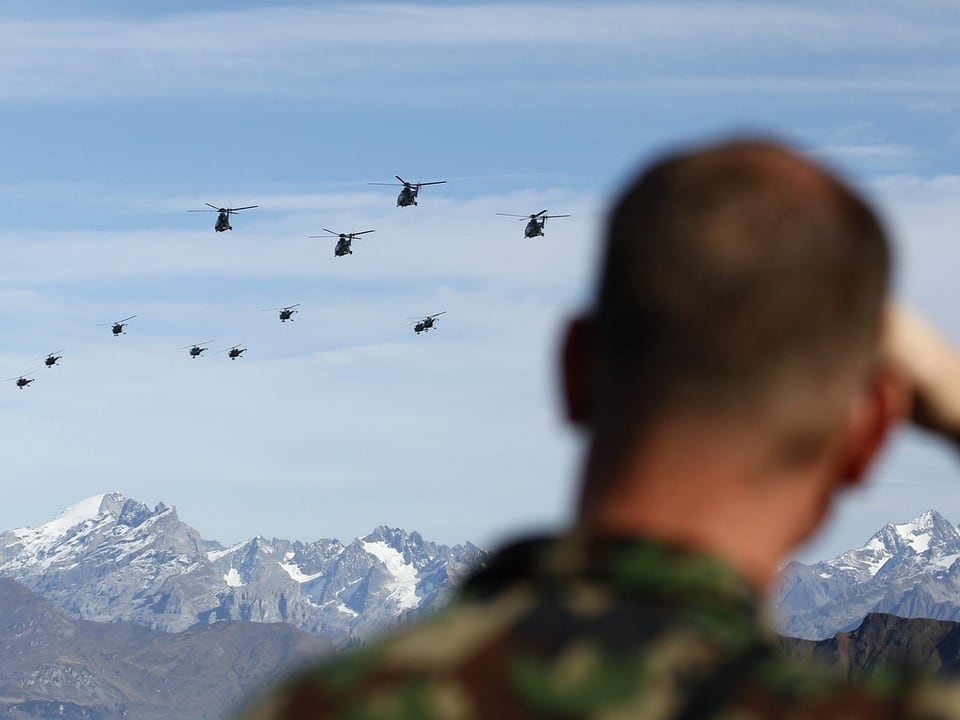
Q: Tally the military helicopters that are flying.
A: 12